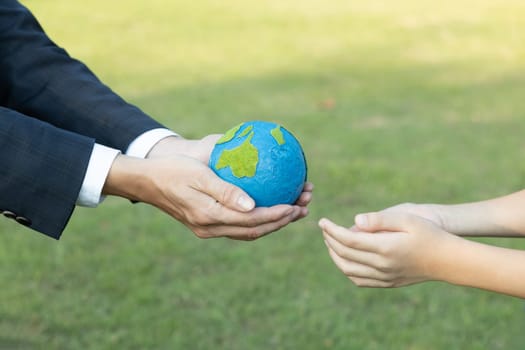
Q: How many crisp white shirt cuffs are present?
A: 2